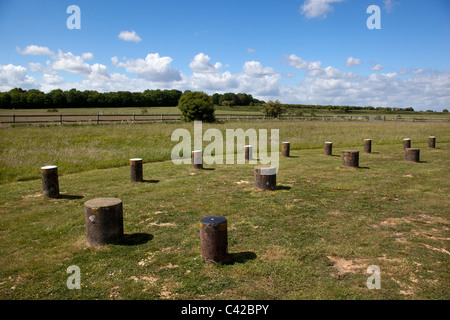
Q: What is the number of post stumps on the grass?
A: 14